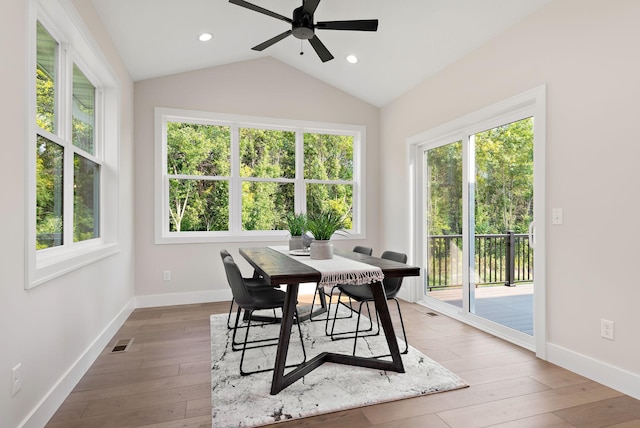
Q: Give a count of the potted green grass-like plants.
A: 2